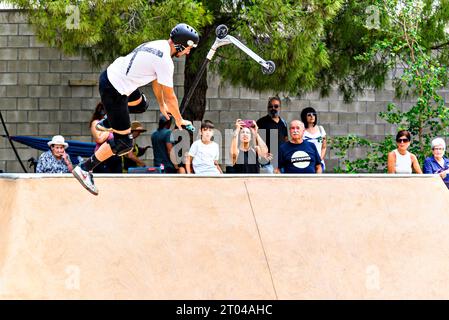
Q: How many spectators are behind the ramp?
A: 11